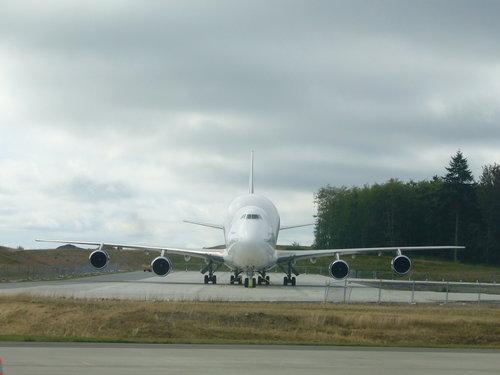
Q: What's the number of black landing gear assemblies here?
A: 5